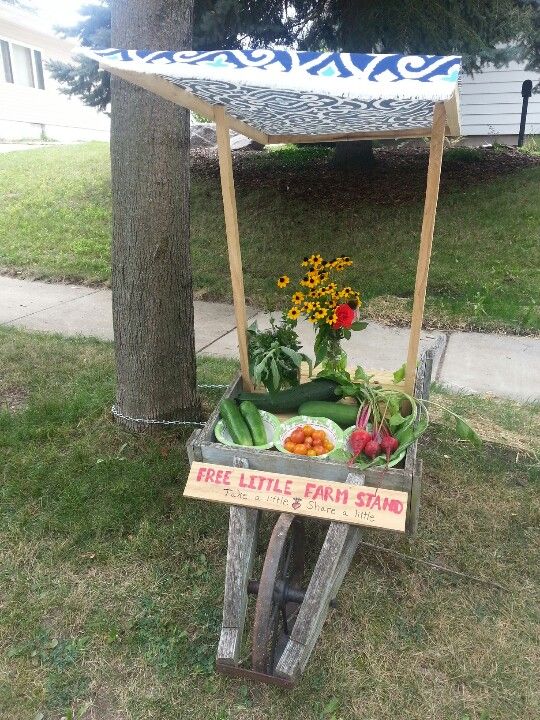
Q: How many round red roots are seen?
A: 3